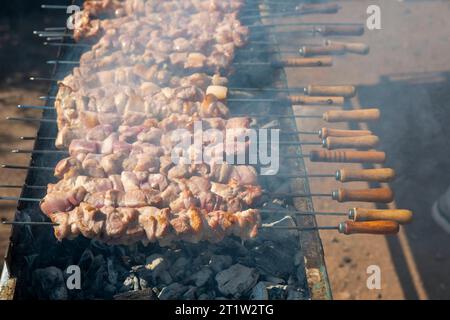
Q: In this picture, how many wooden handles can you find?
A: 15